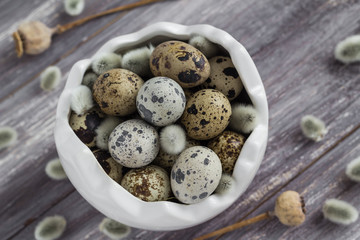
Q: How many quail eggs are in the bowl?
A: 12